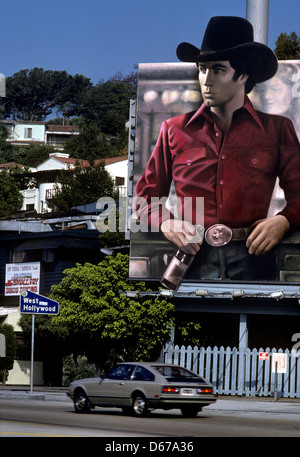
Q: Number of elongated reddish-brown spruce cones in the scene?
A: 0